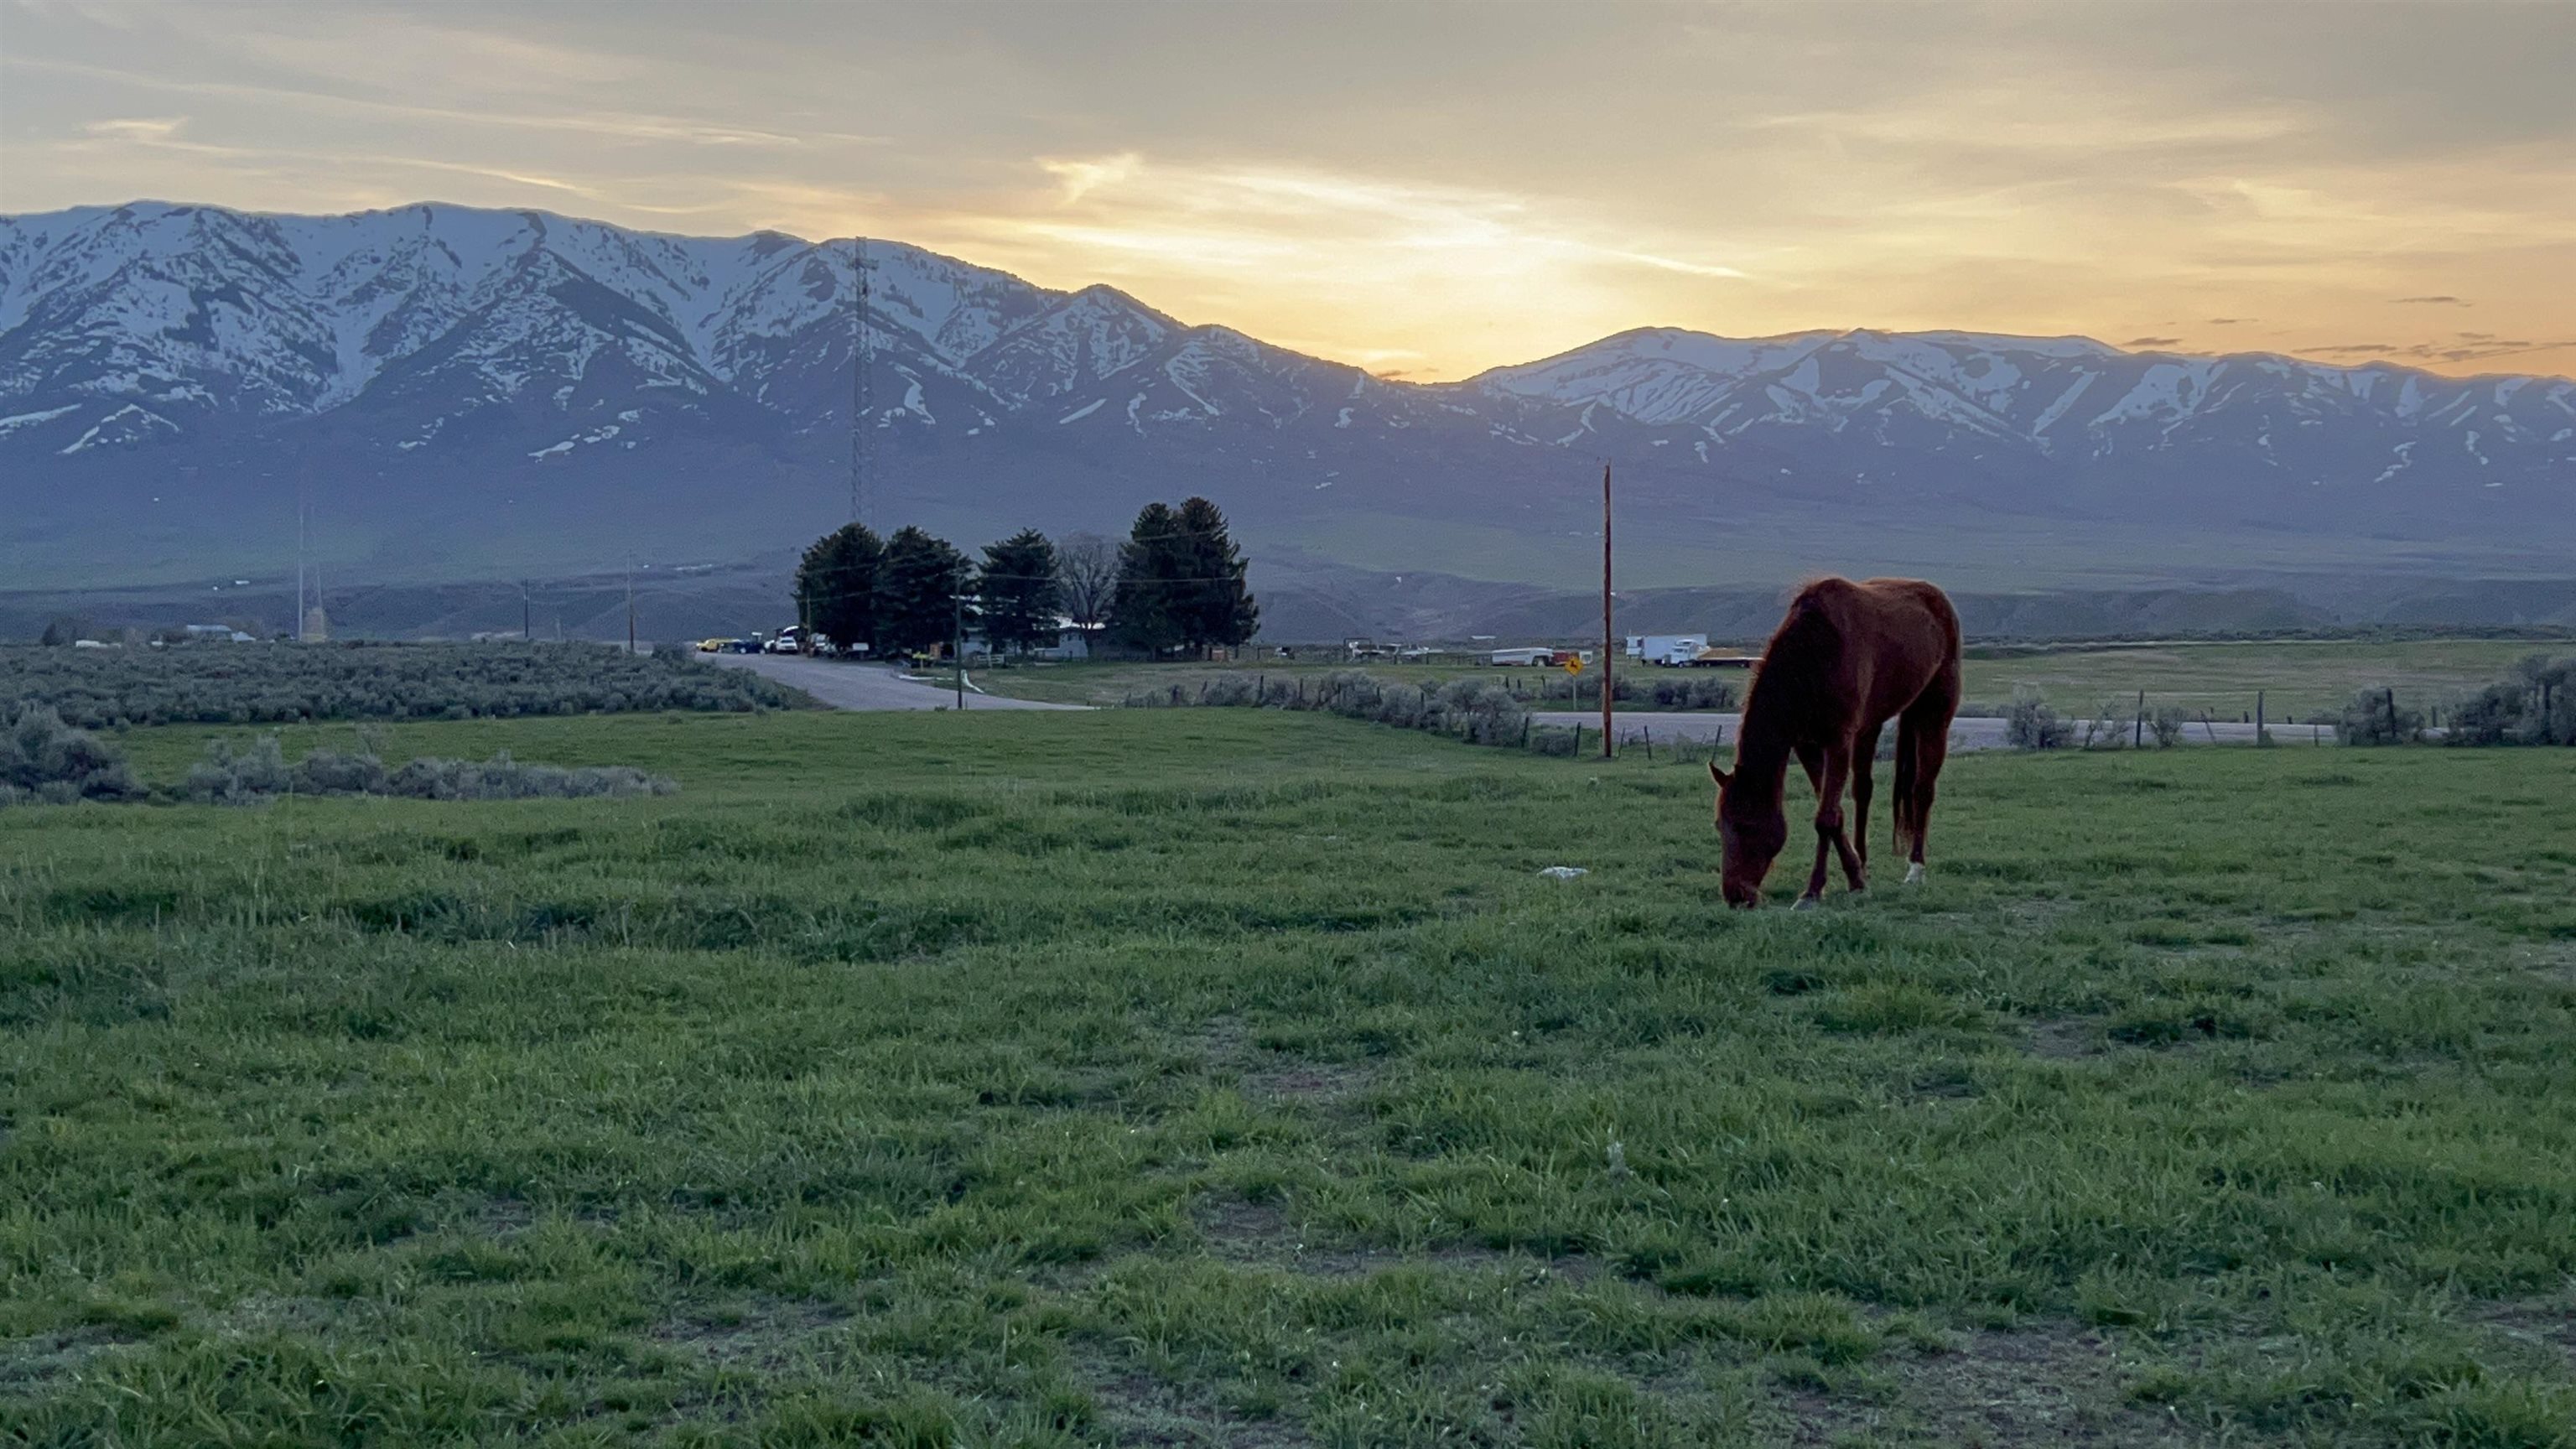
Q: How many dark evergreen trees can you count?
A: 5